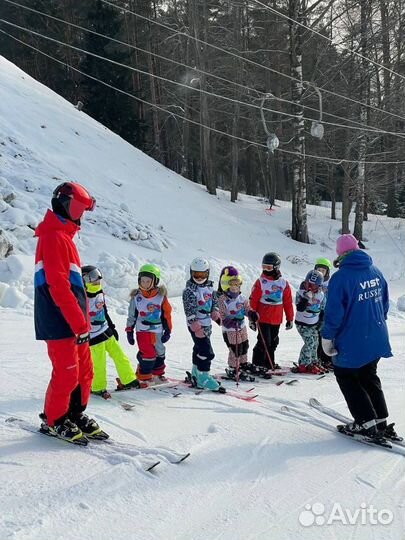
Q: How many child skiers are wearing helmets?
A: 7